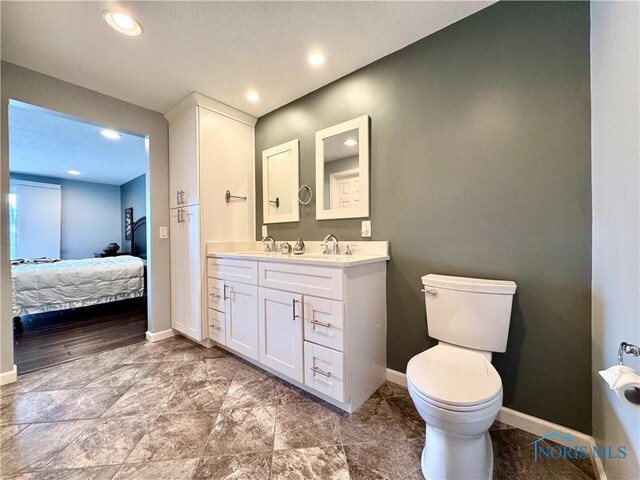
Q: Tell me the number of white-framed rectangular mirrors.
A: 2